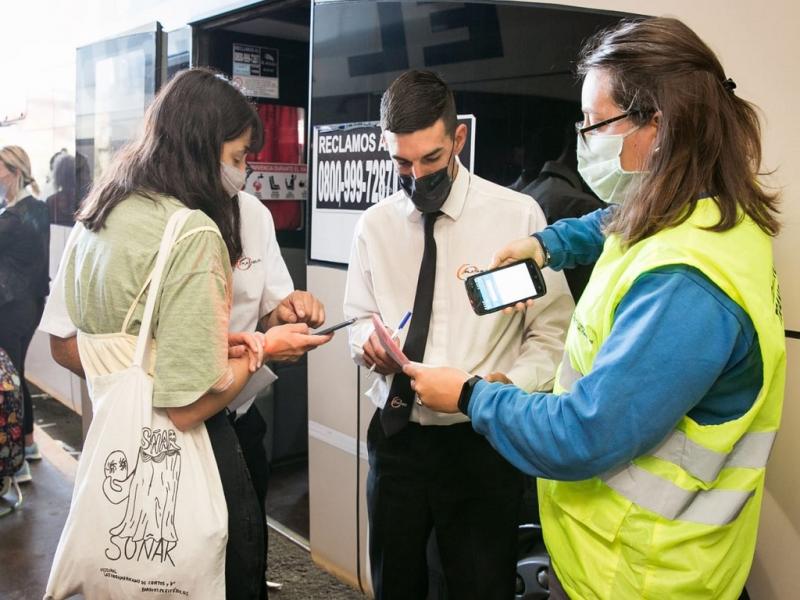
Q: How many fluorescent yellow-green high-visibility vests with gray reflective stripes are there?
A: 1